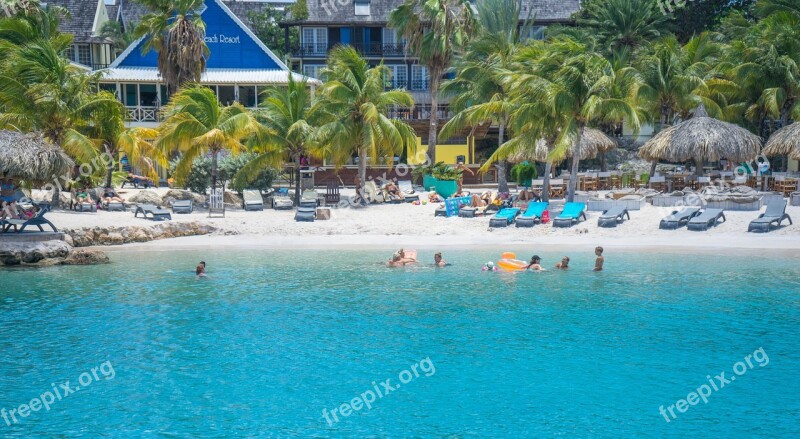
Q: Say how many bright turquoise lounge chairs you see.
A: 3